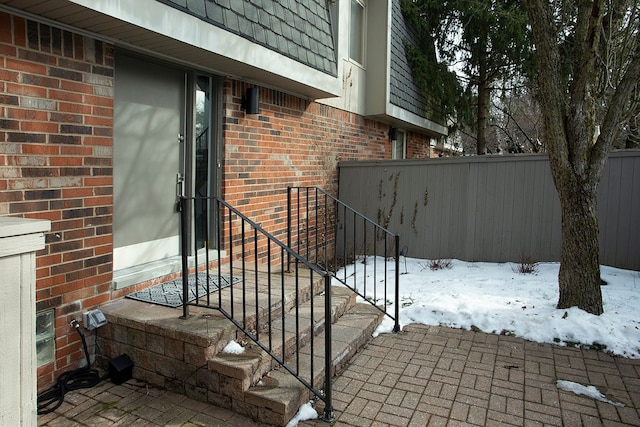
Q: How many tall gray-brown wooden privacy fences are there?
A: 1